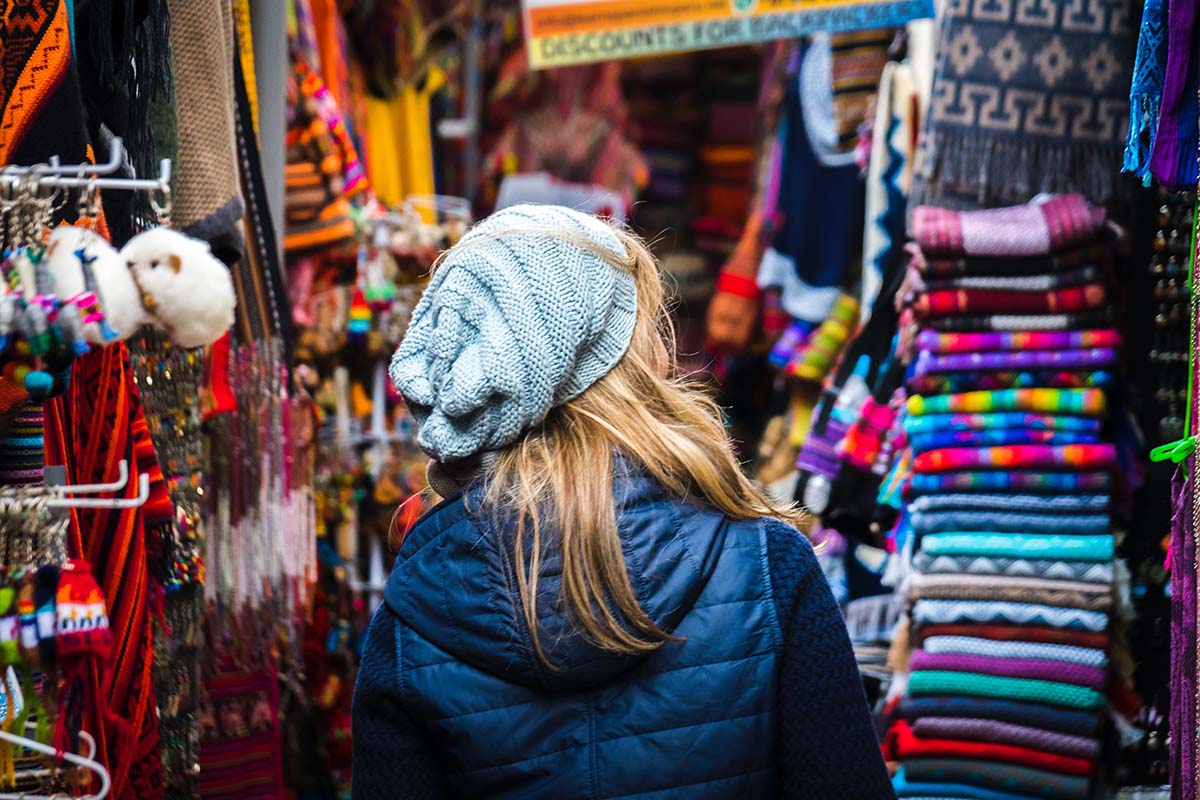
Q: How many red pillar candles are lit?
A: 0